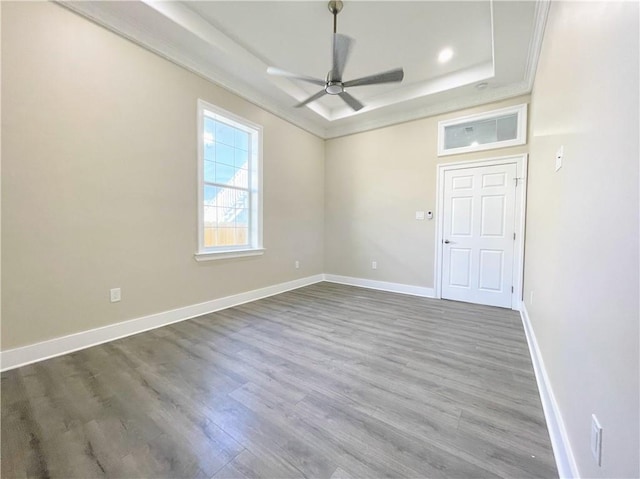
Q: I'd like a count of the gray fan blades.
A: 5